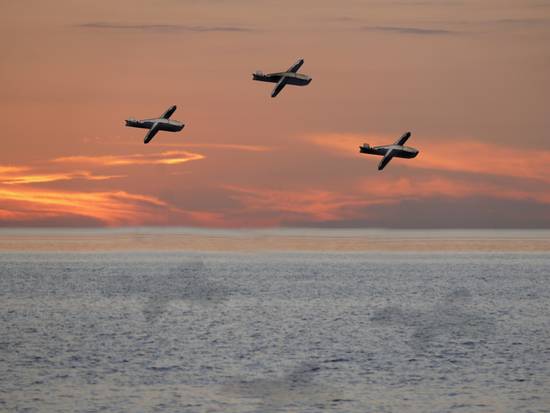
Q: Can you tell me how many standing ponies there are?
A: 0